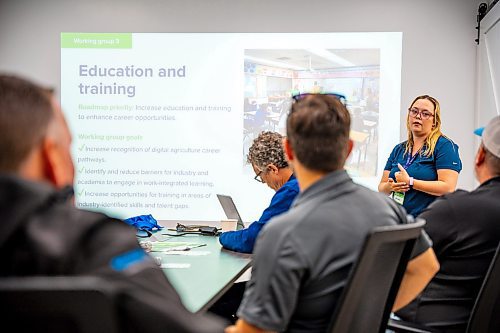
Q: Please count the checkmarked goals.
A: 3